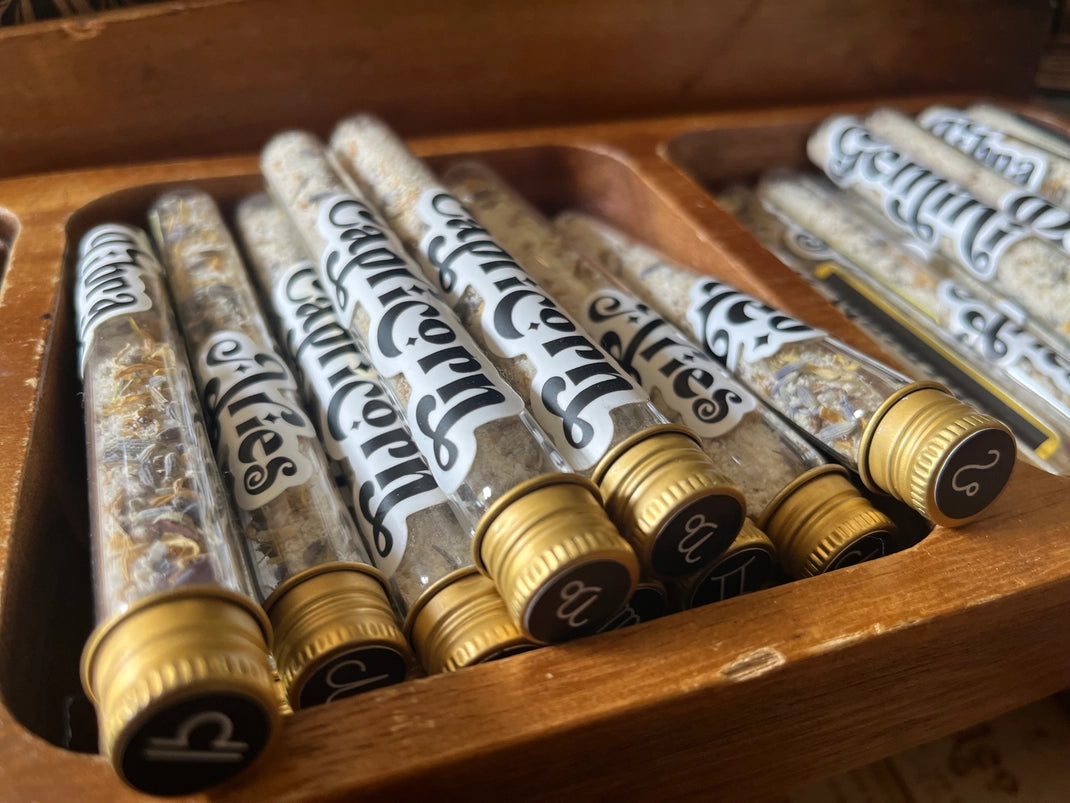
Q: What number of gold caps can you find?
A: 9